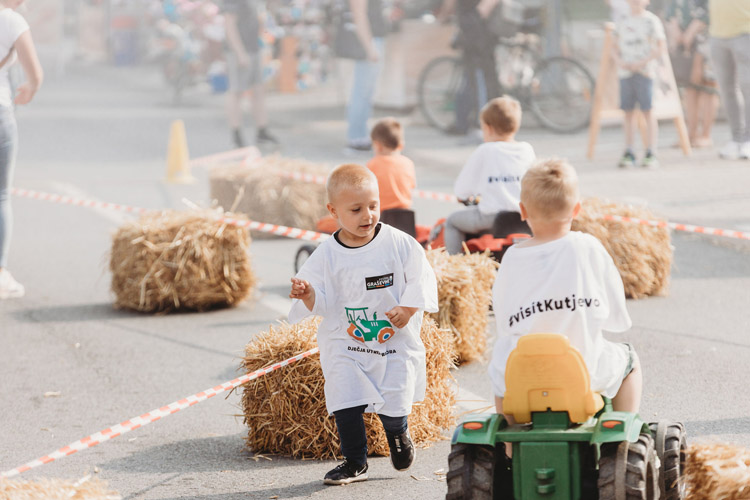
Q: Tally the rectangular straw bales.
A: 7